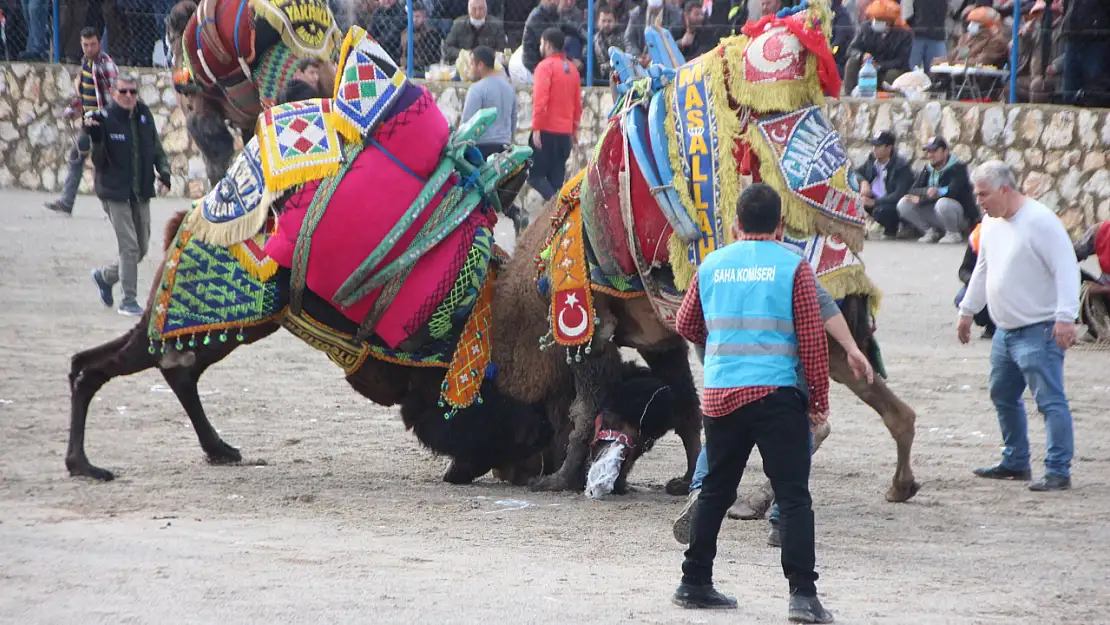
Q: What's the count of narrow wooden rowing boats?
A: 0